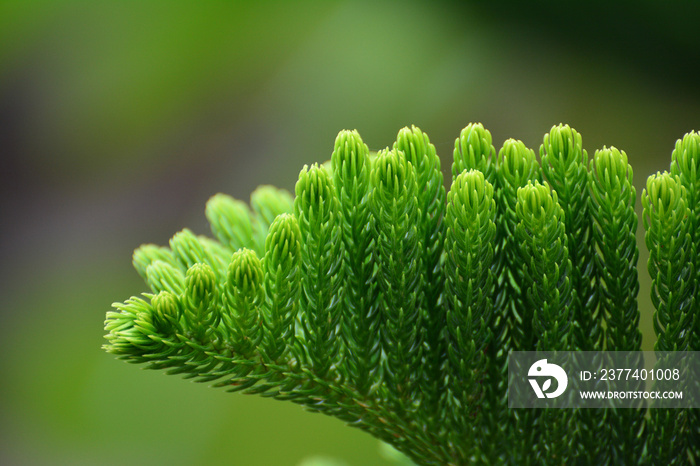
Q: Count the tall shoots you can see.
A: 12